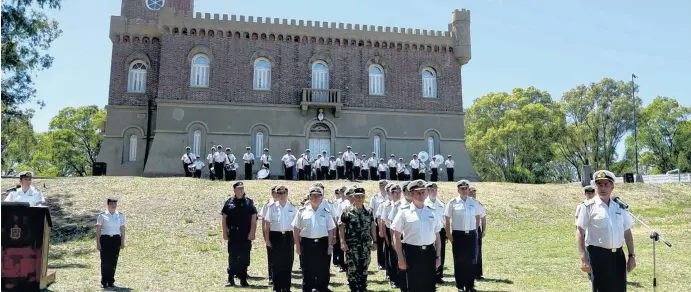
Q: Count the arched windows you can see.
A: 11